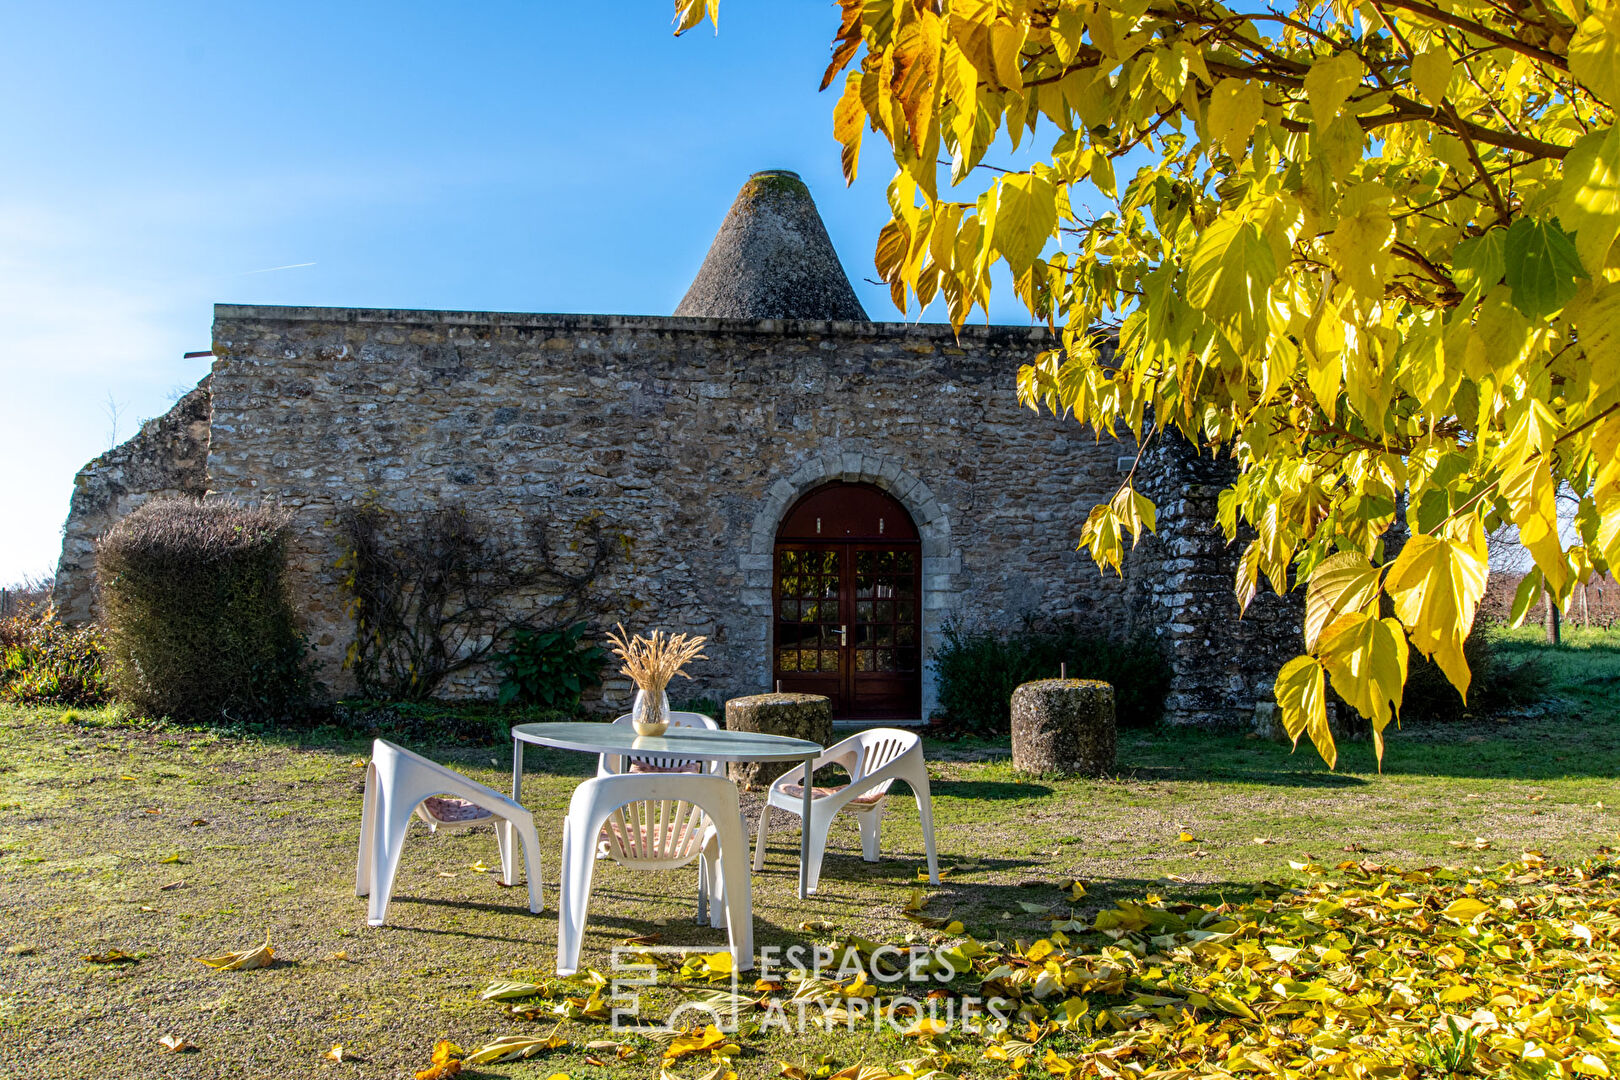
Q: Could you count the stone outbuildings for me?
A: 1